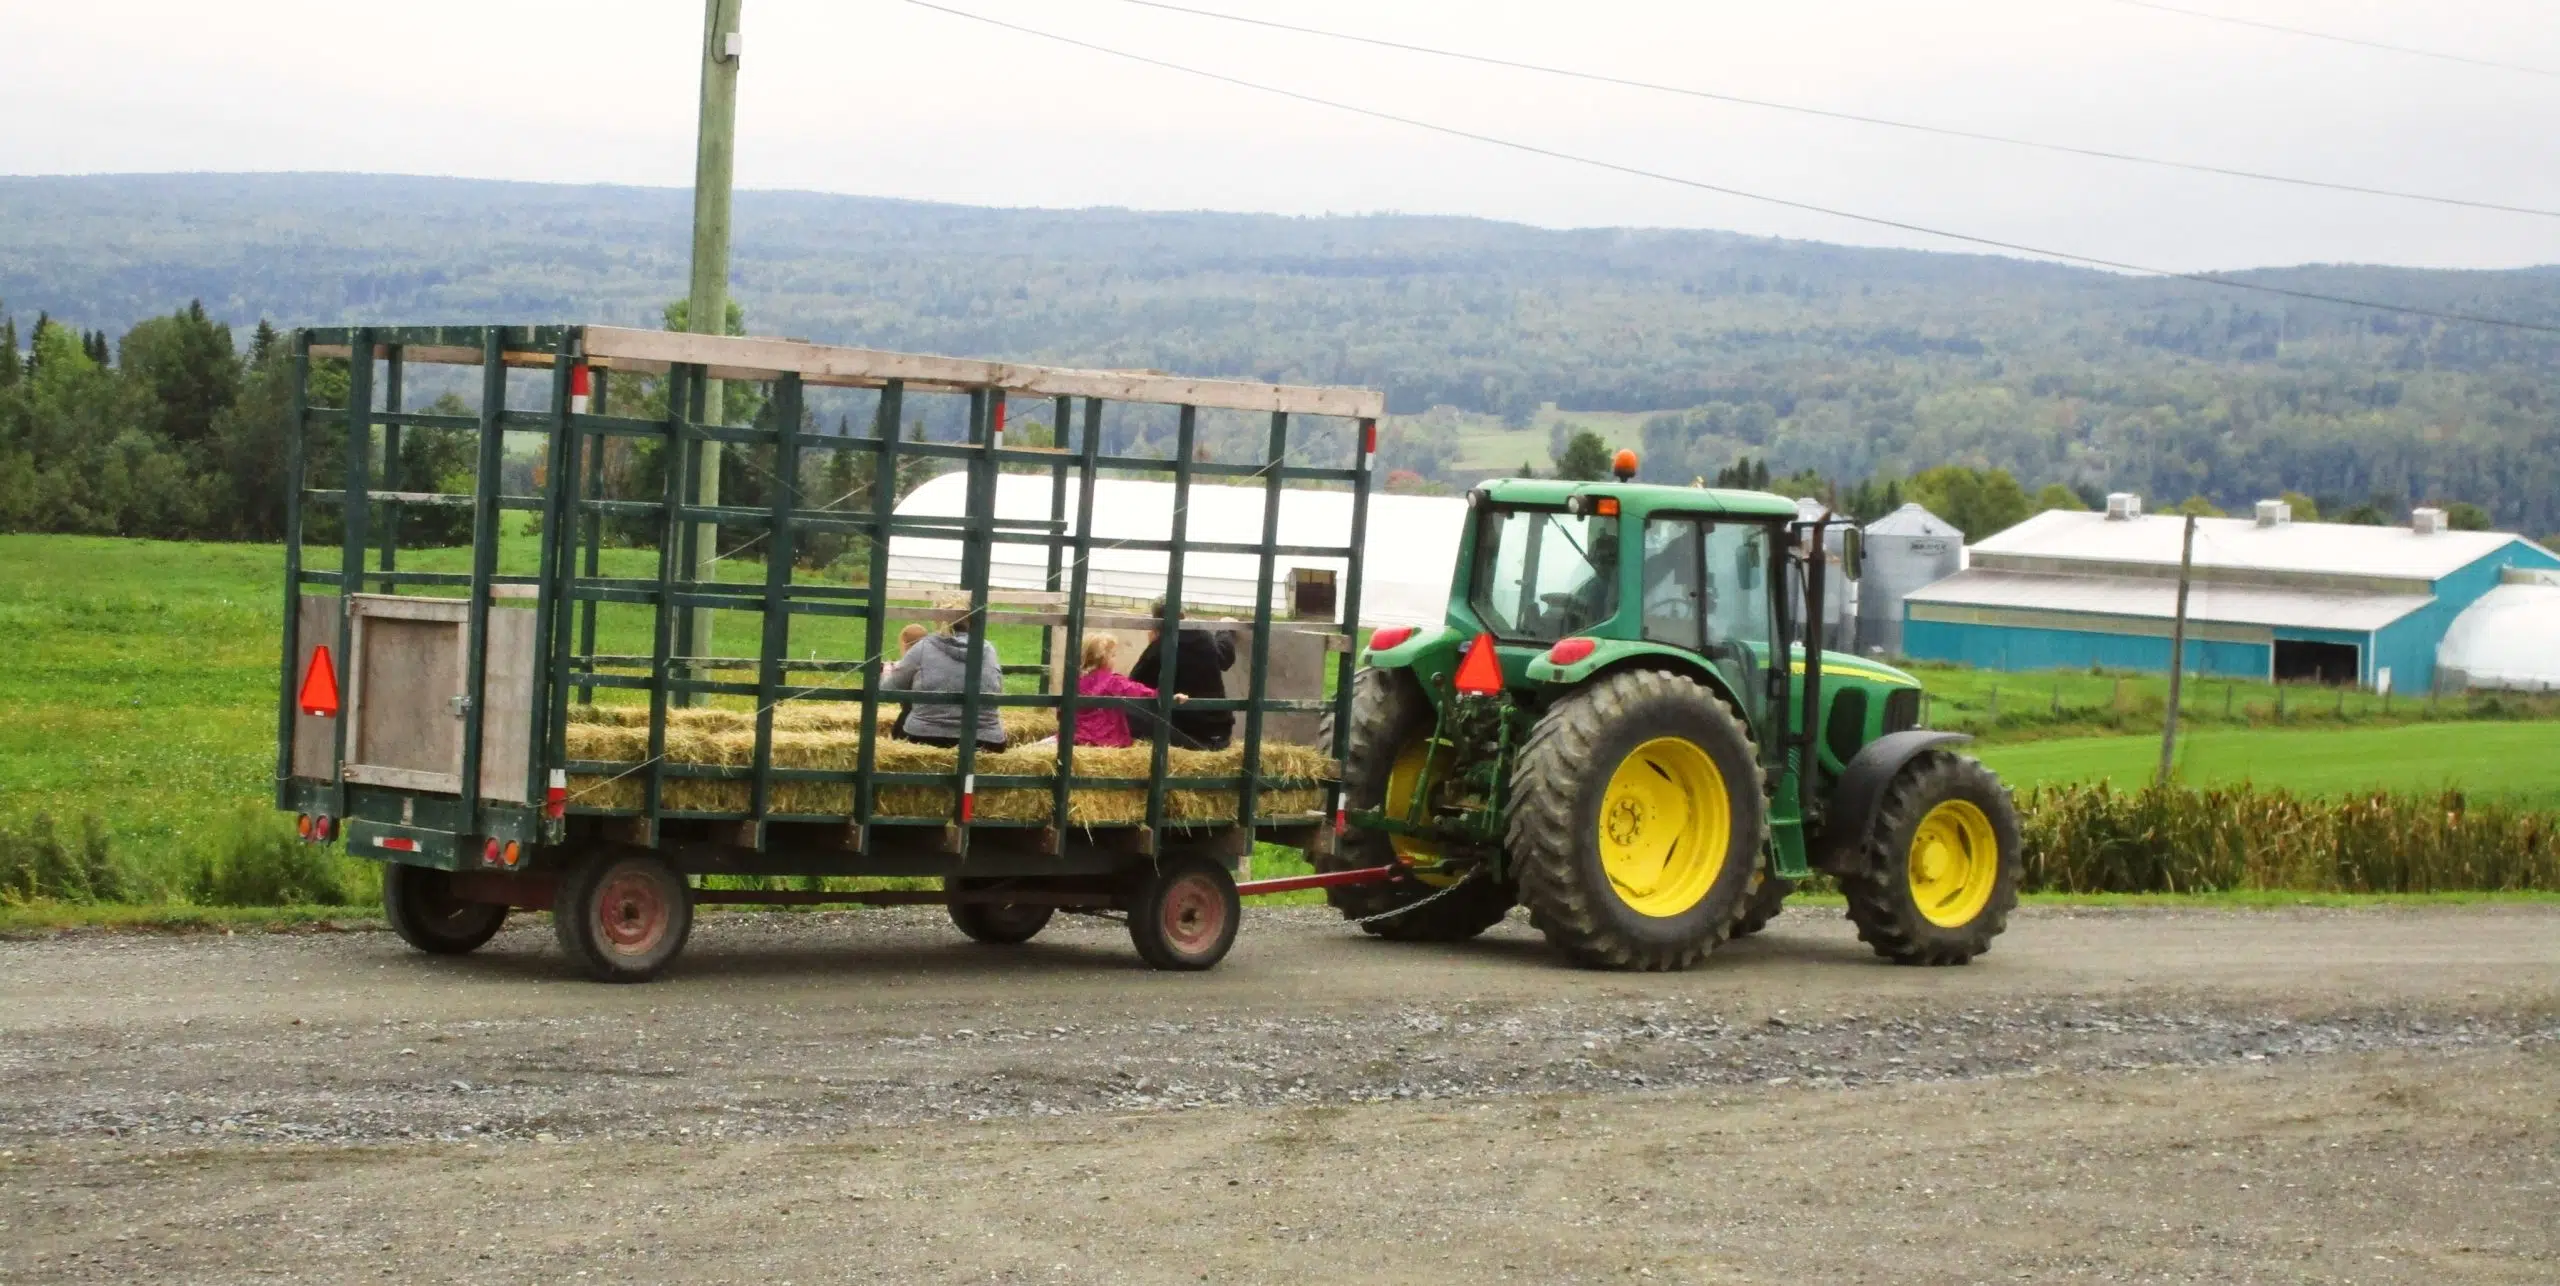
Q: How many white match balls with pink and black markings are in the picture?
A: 0